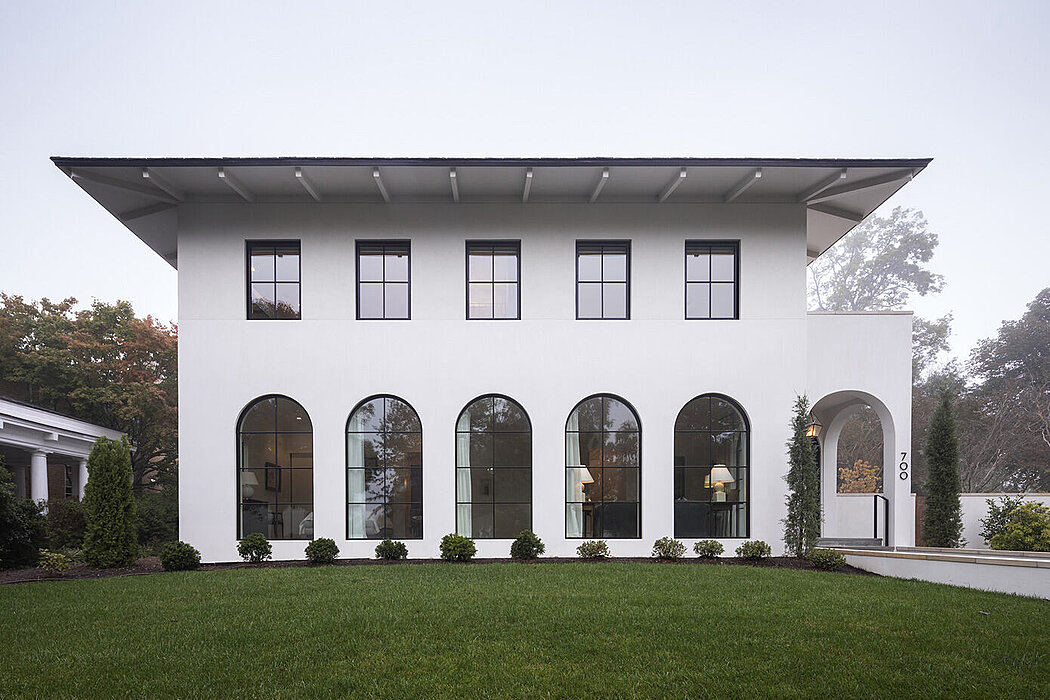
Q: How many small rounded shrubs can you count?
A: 11